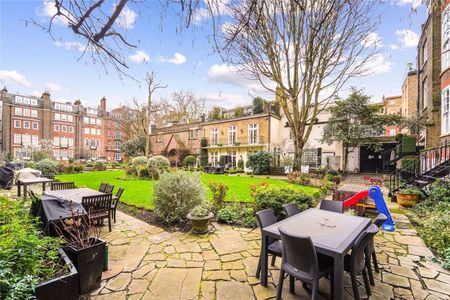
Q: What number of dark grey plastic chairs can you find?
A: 6